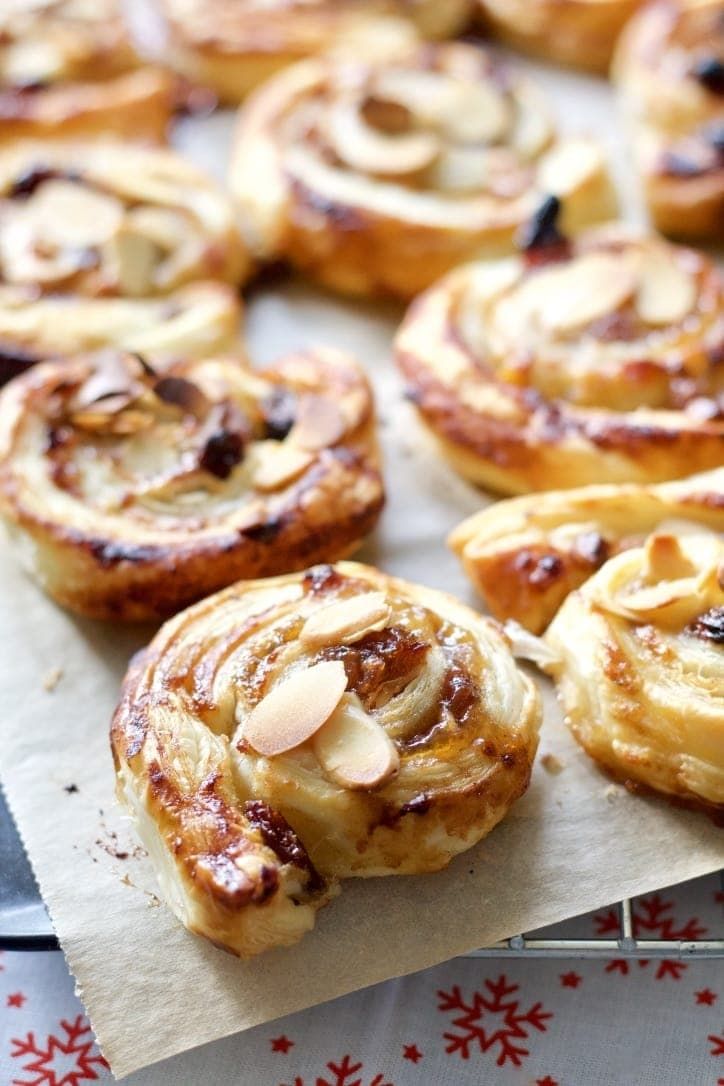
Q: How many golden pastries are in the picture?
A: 11